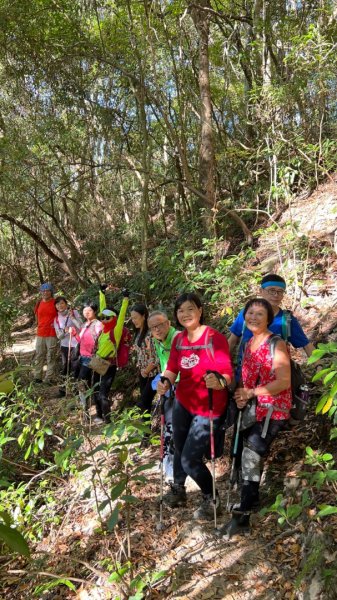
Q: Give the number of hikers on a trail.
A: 9